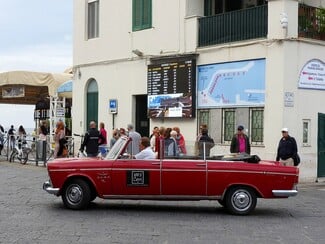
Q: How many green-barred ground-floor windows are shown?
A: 3